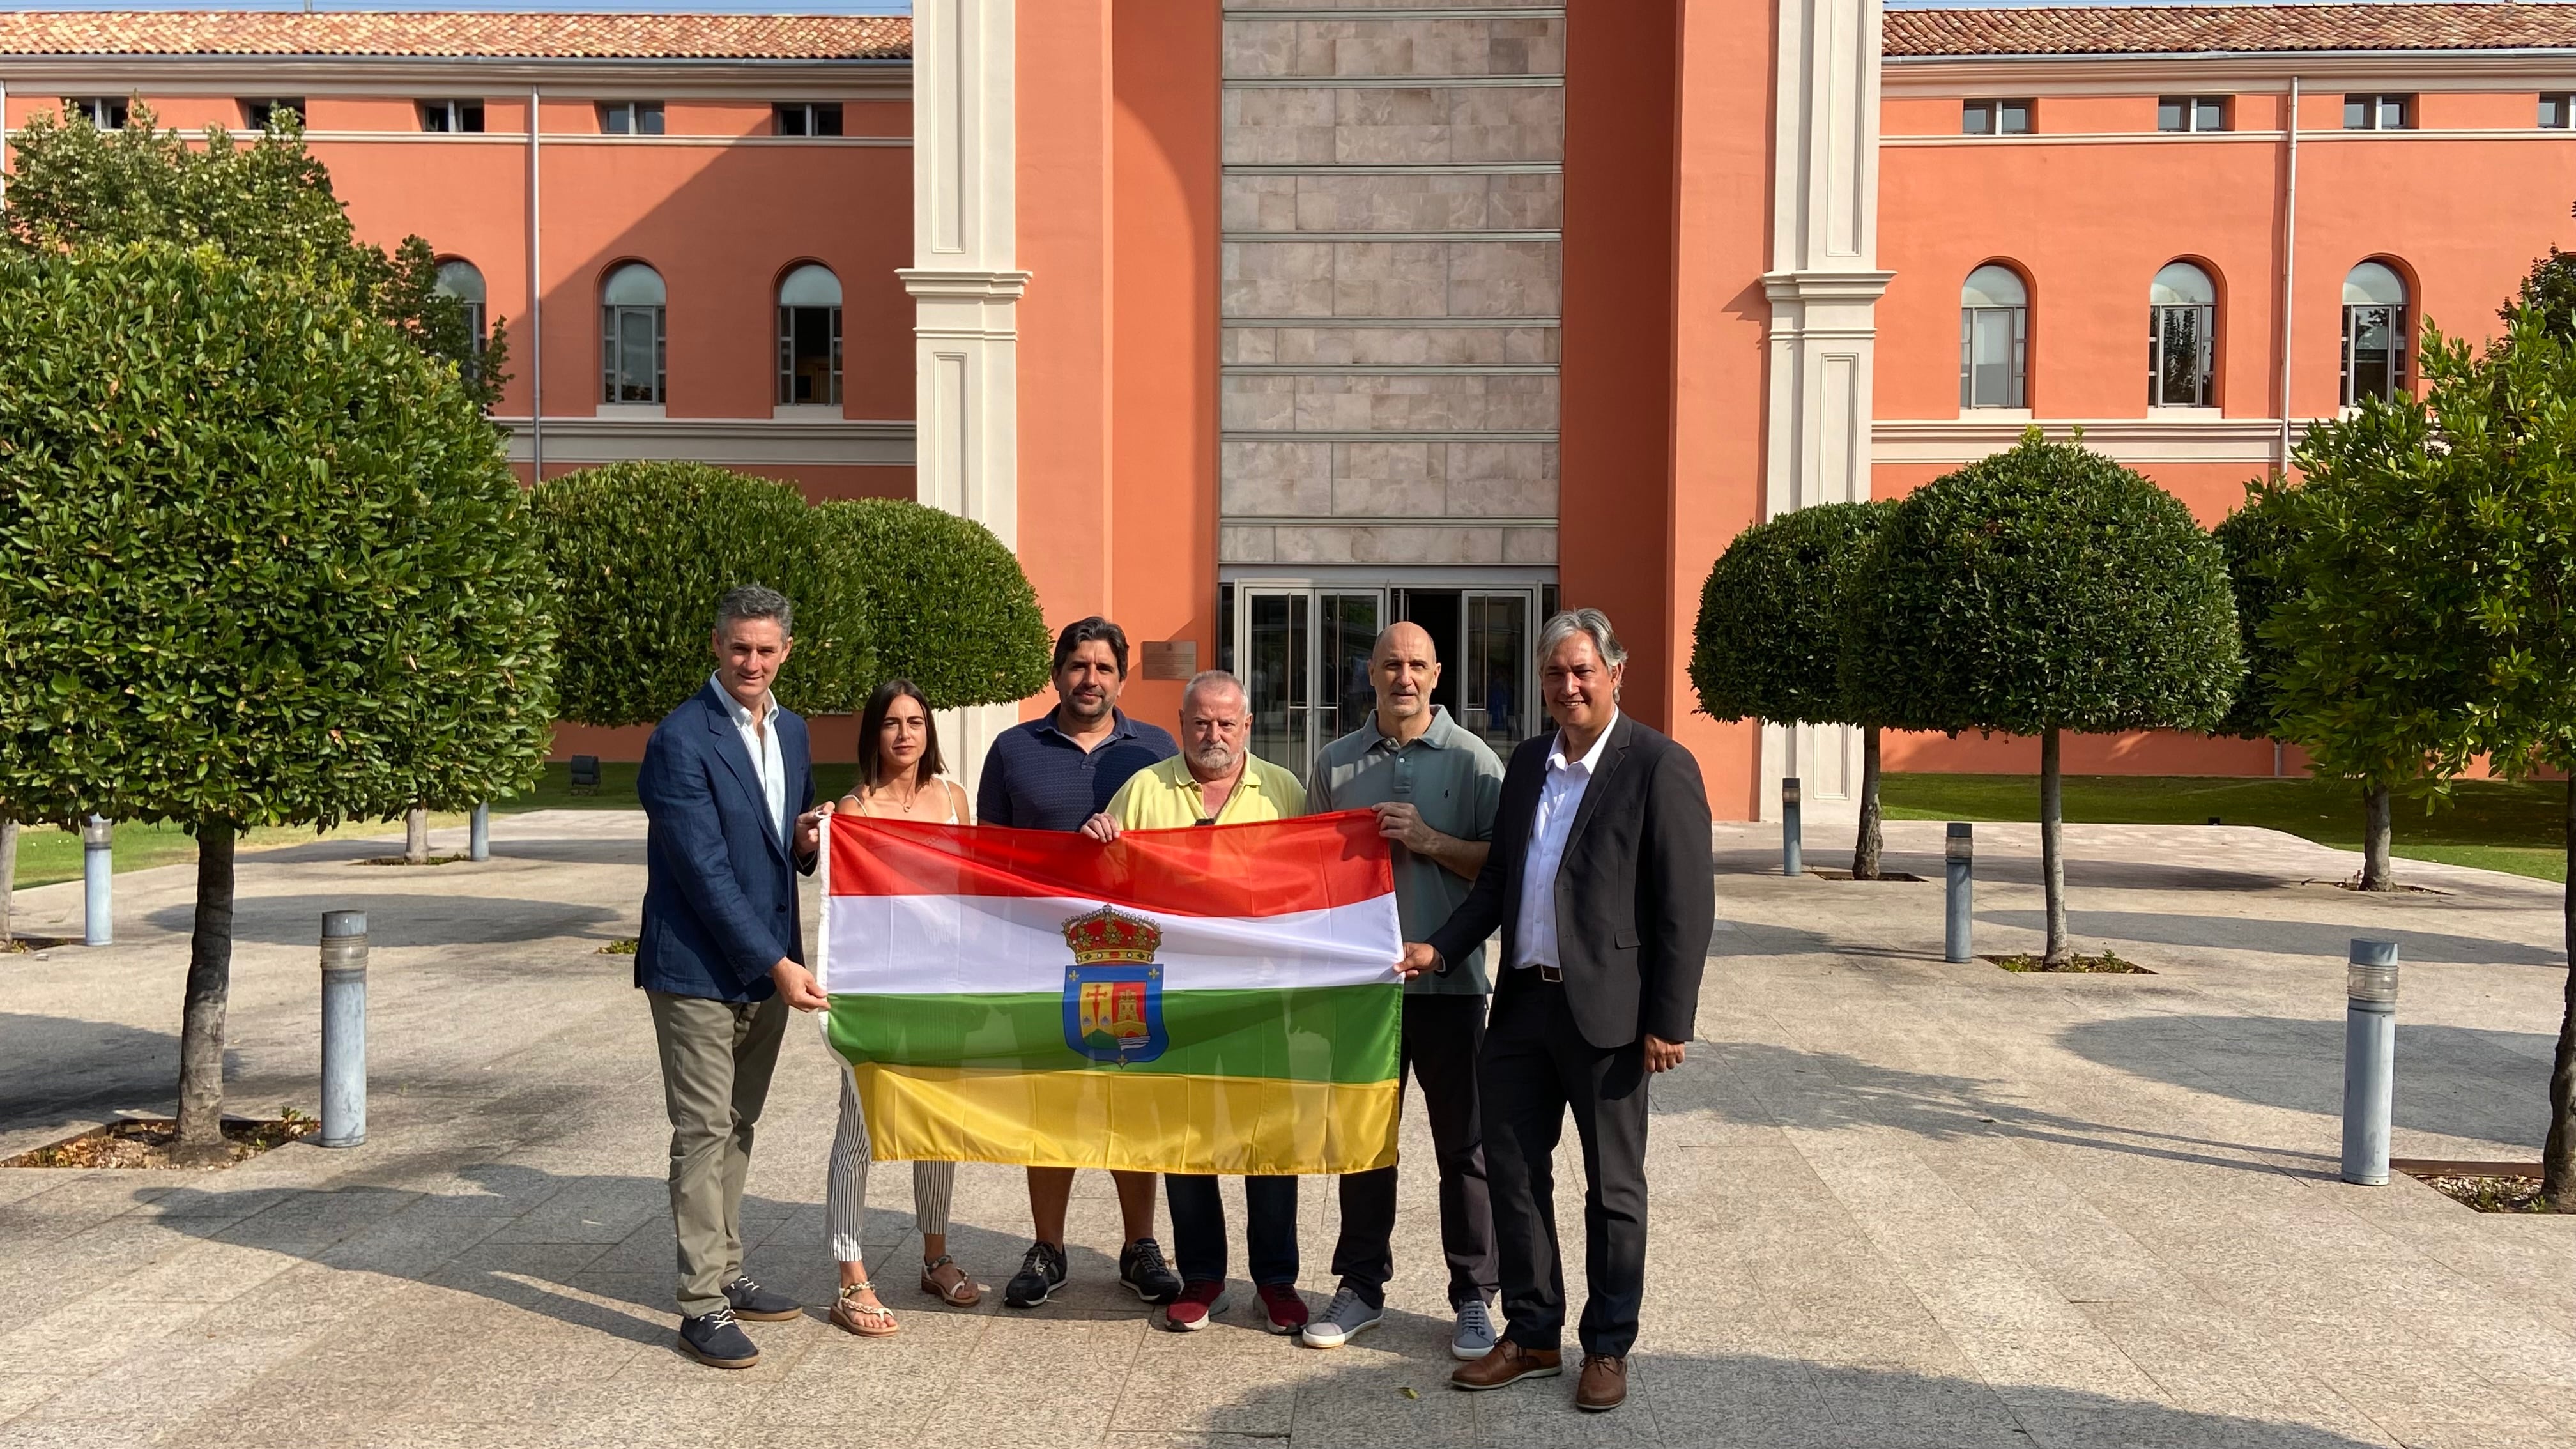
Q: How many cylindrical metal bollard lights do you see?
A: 6